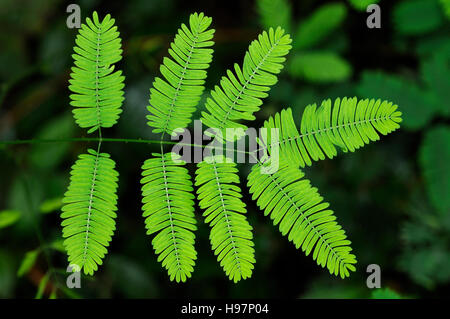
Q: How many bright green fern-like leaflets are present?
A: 8